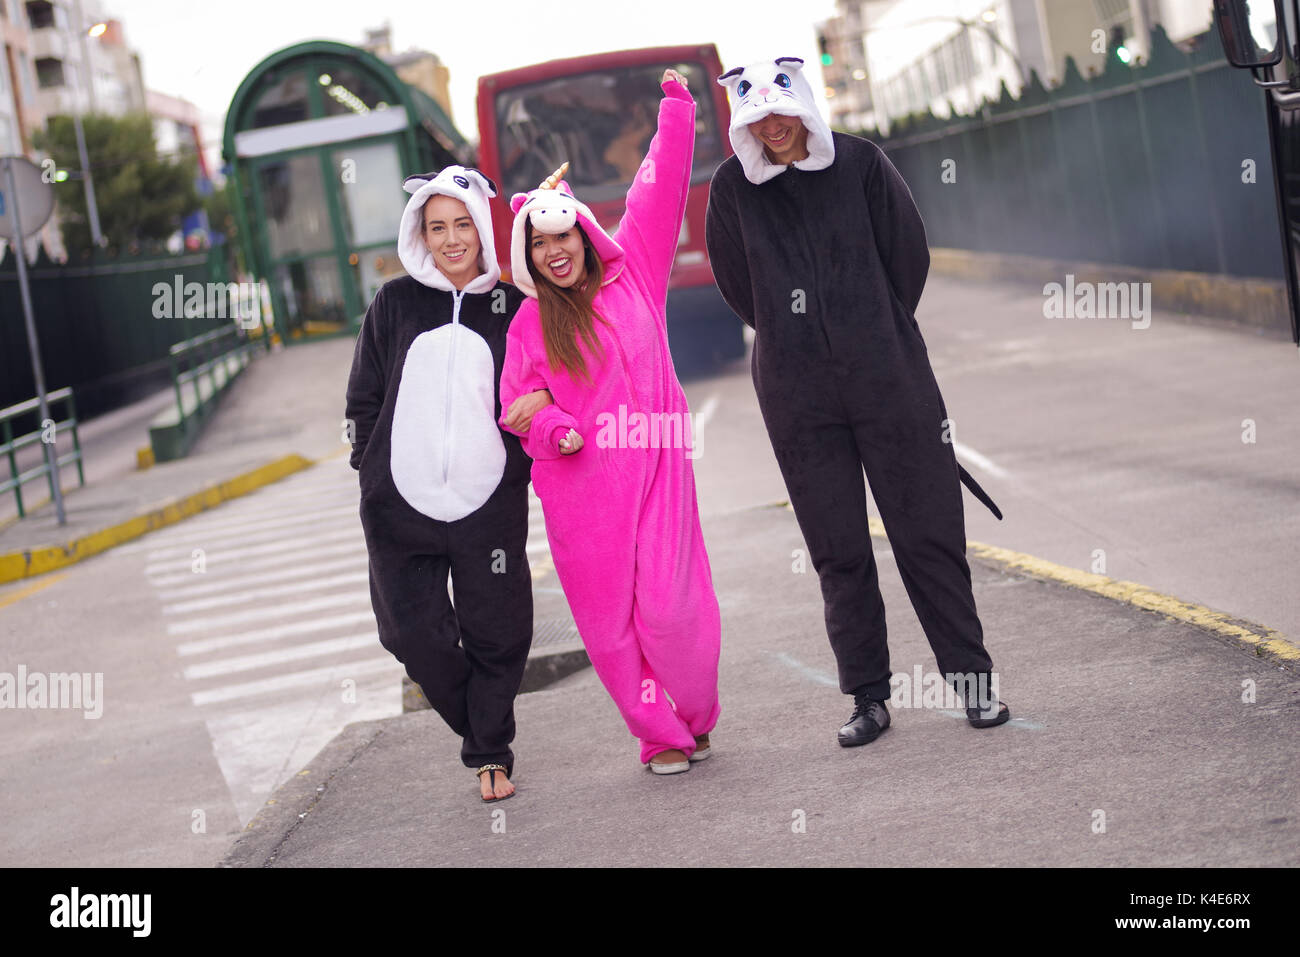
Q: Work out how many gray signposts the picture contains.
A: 1